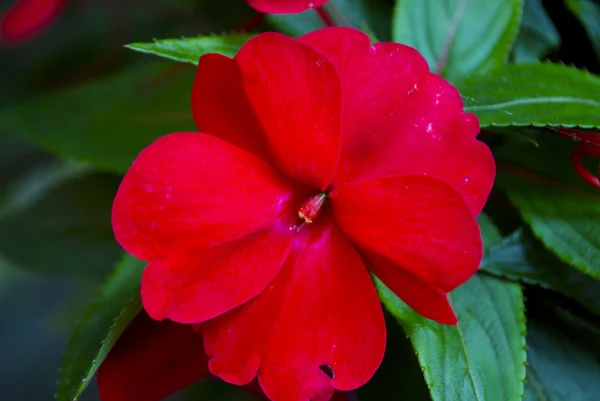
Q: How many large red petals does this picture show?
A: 5